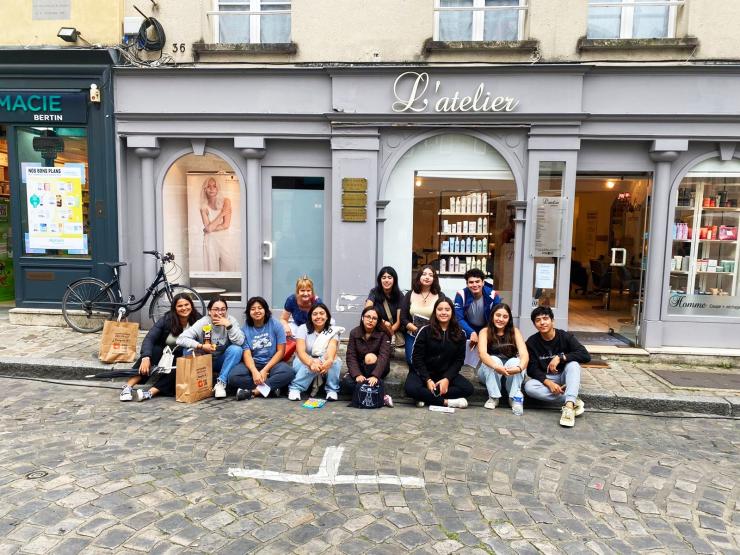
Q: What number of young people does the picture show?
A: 11